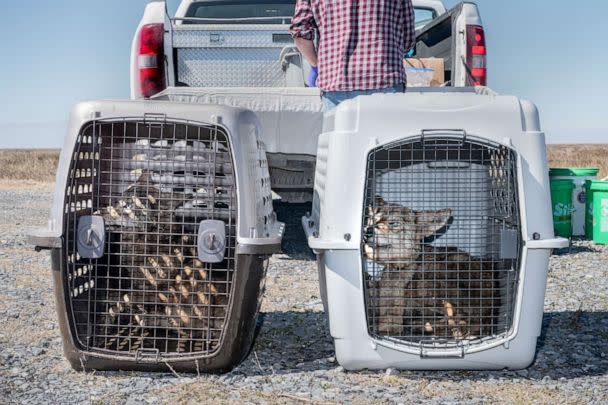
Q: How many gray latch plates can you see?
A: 3